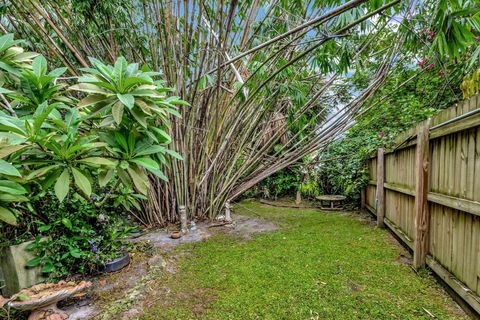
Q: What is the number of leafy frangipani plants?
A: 1